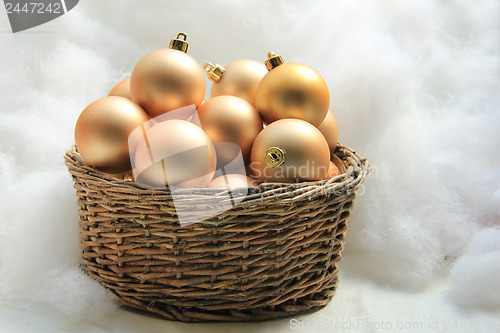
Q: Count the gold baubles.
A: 11